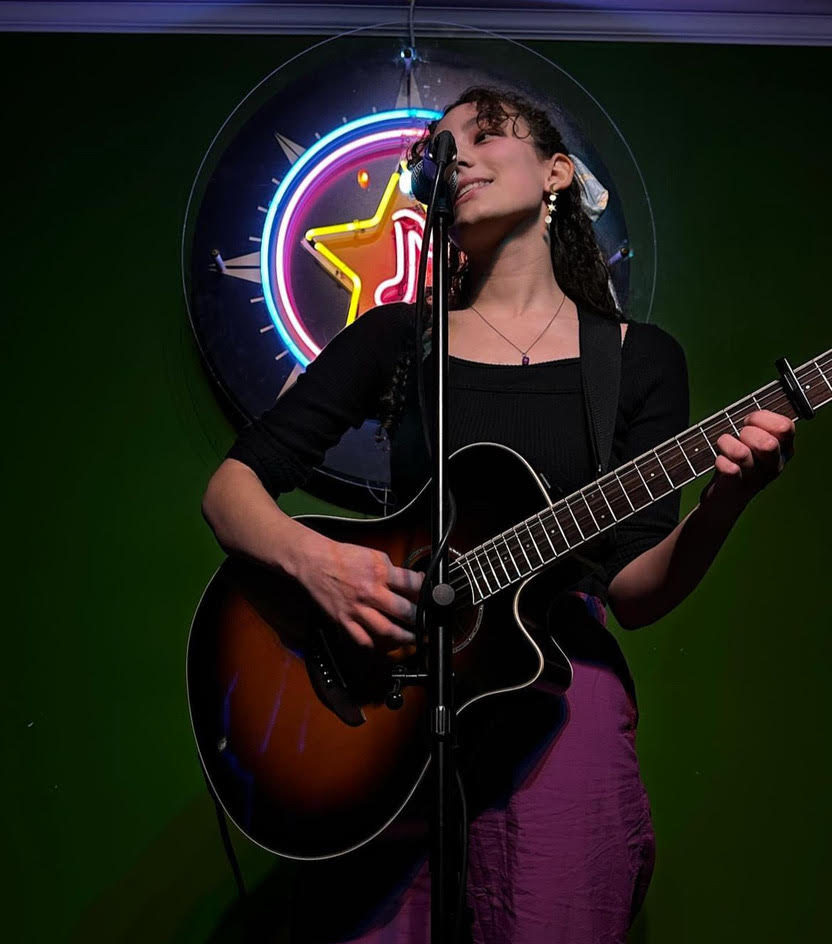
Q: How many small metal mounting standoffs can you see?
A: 3